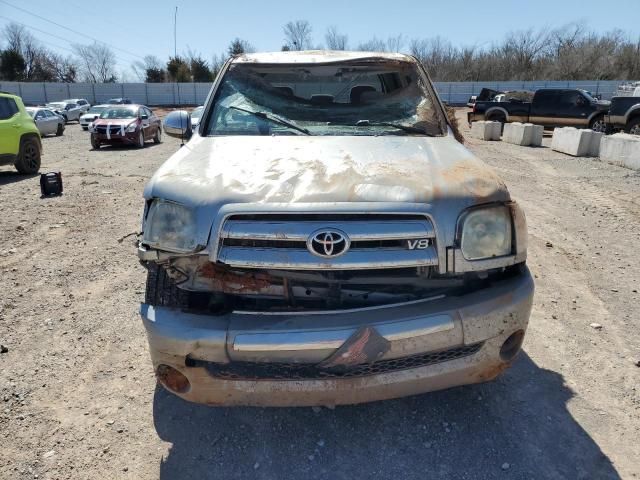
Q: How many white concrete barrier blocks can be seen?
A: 4